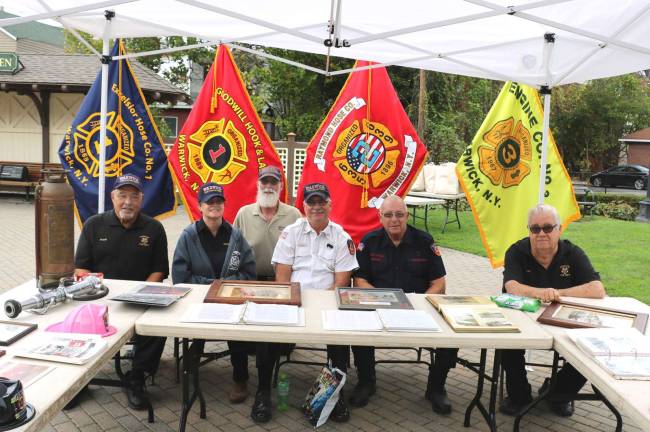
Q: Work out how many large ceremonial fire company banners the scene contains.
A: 4